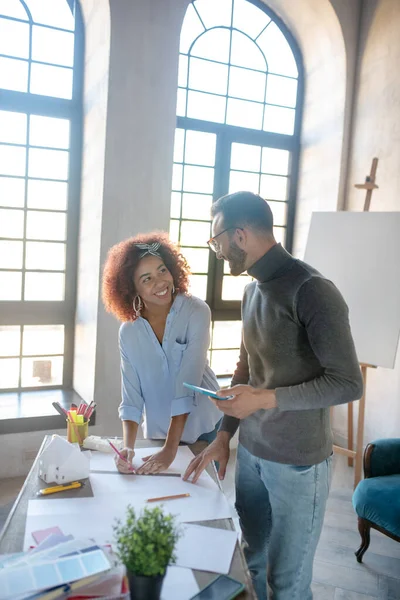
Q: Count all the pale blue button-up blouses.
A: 1